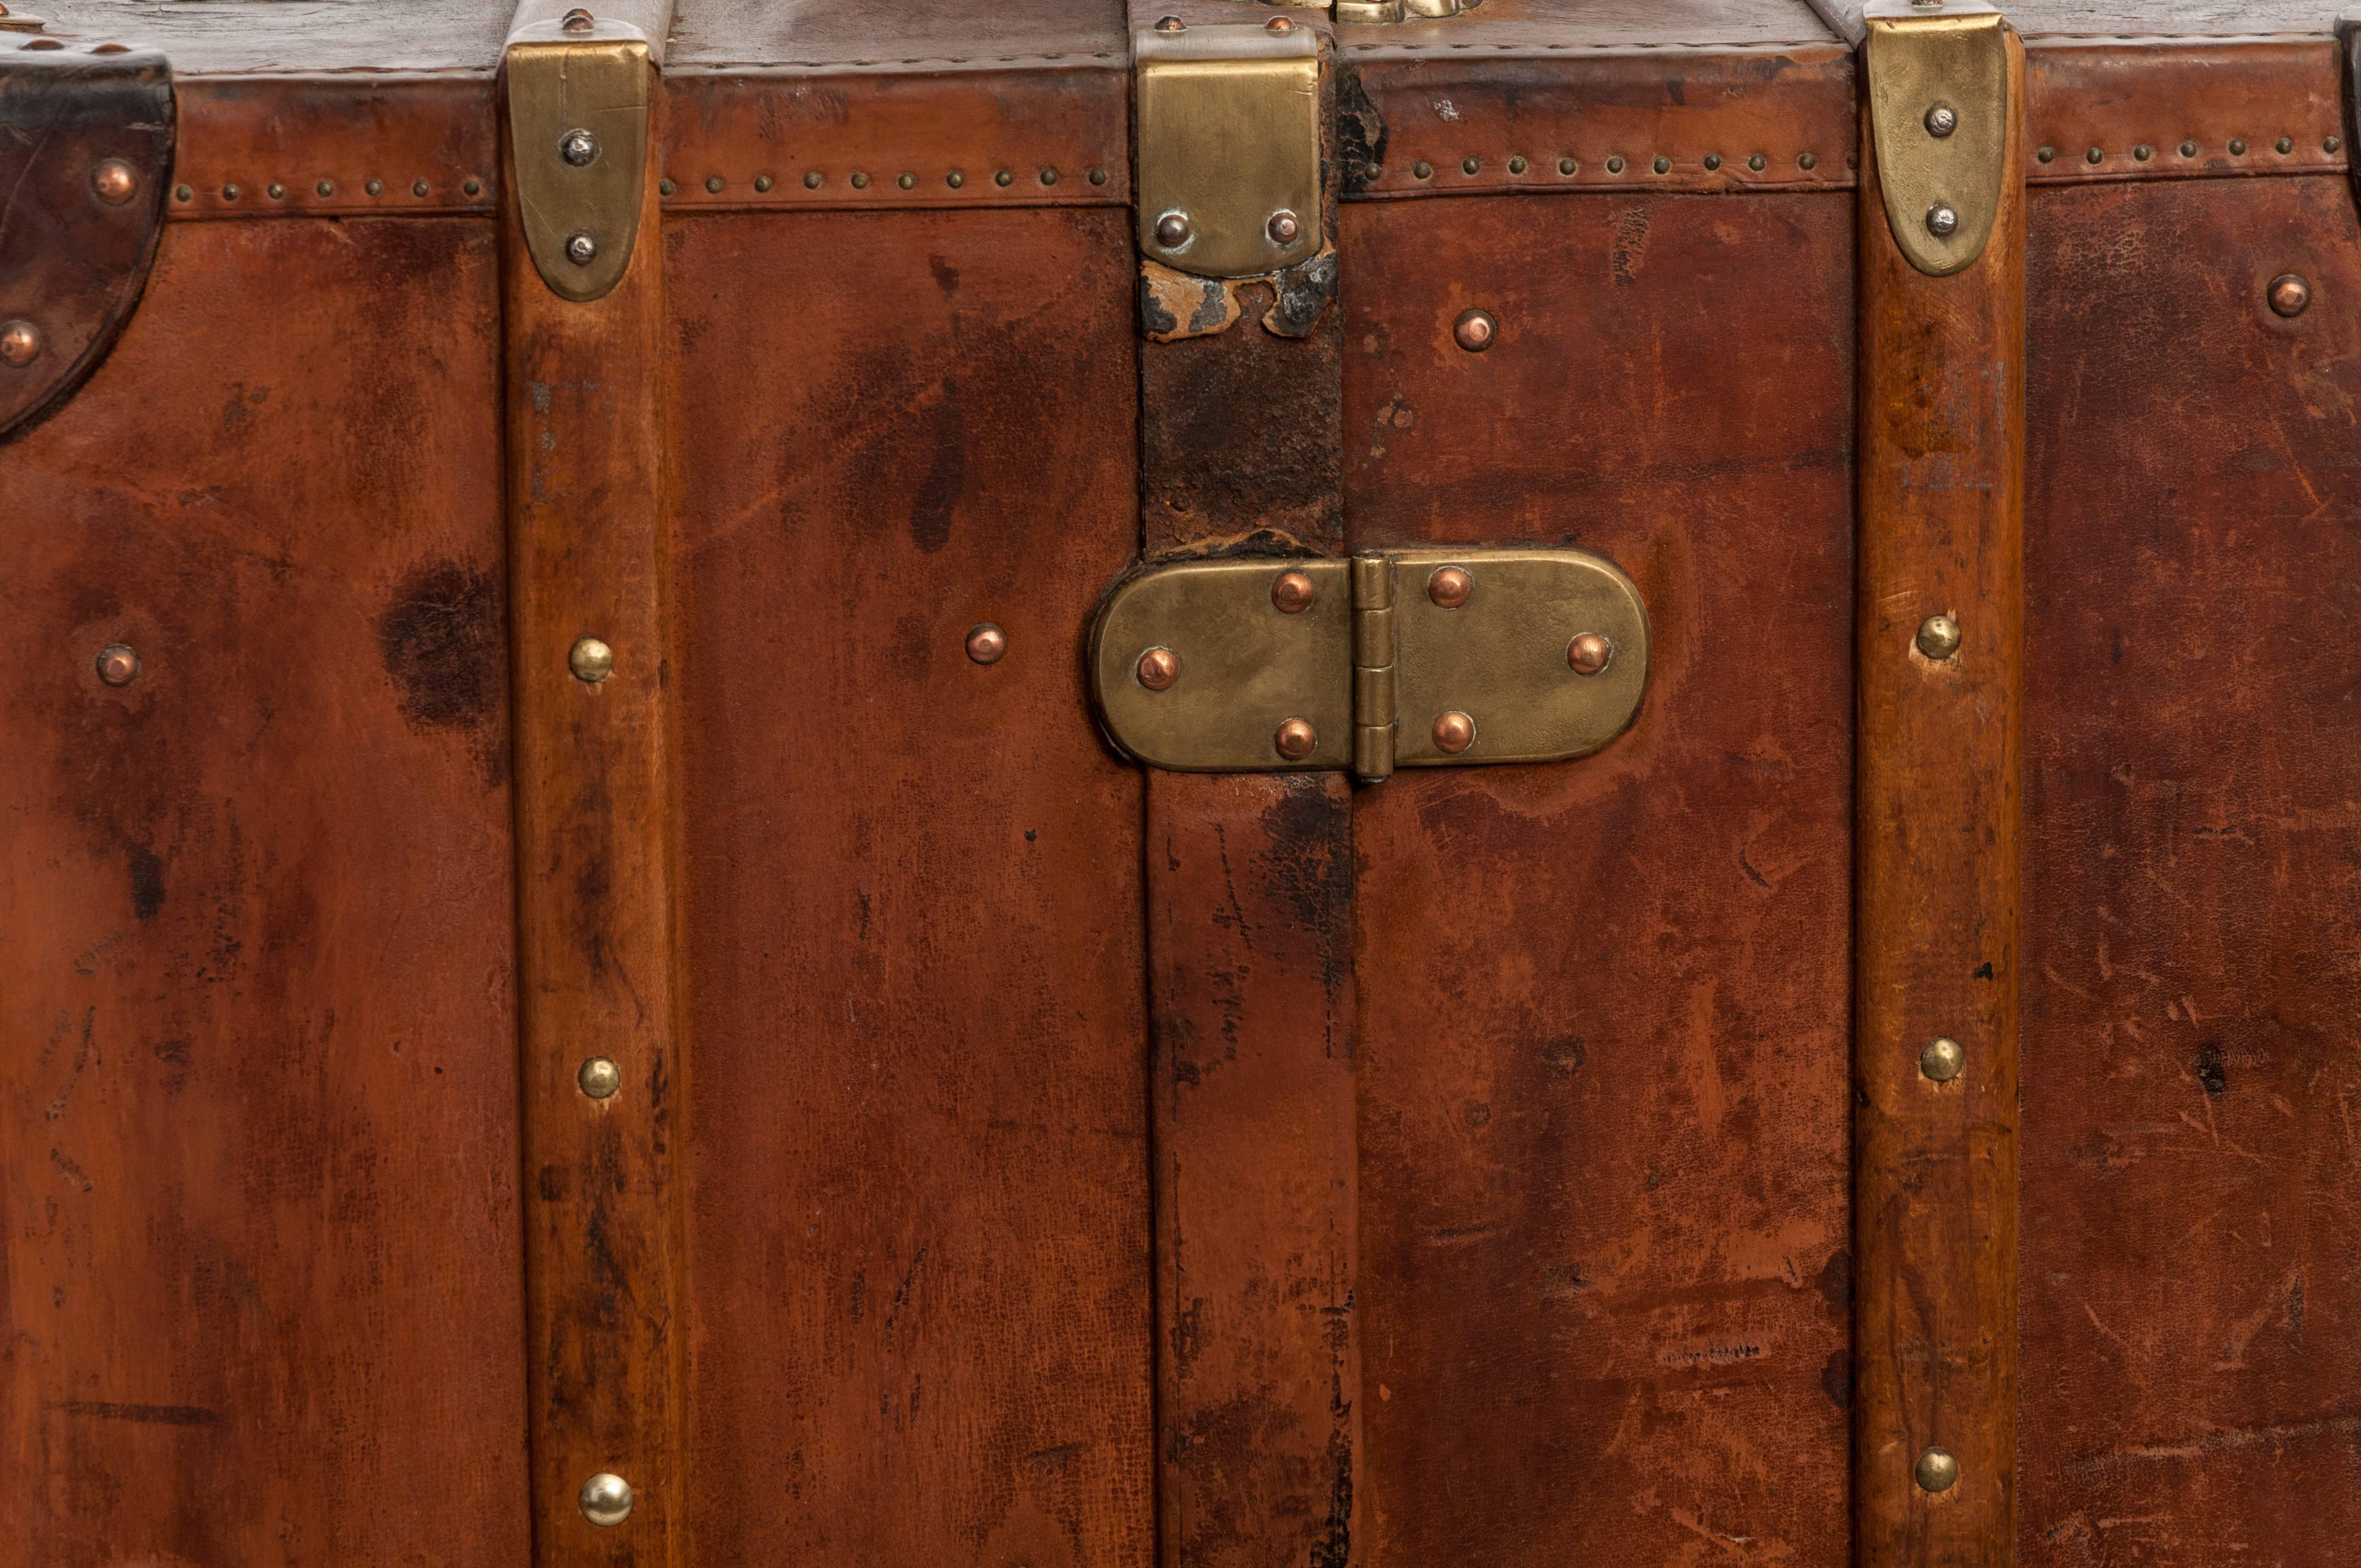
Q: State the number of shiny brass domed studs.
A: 6